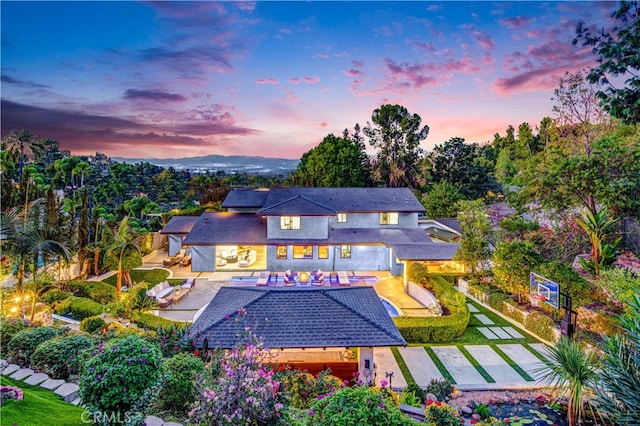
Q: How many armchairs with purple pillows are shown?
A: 2